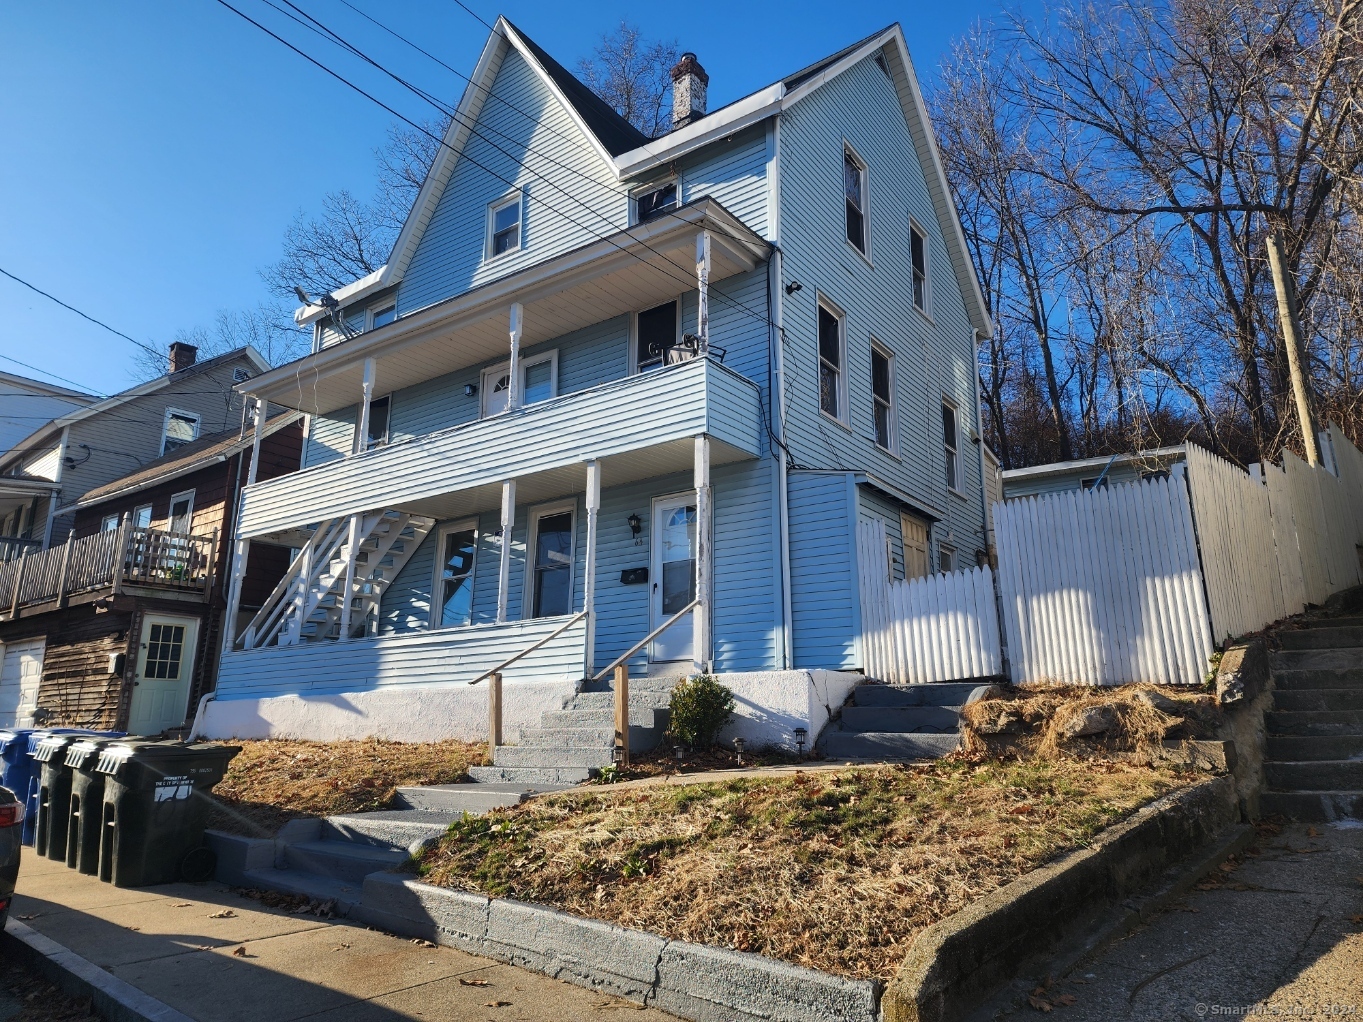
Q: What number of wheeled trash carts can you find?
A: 5